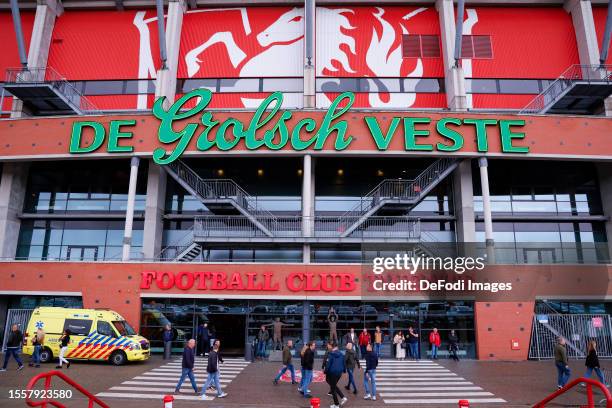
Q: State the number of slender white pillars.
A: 3